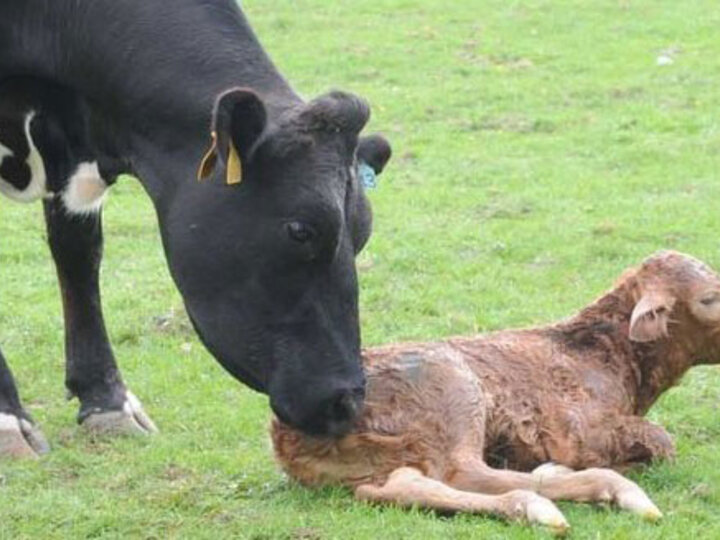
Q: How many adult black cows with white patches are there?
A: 1